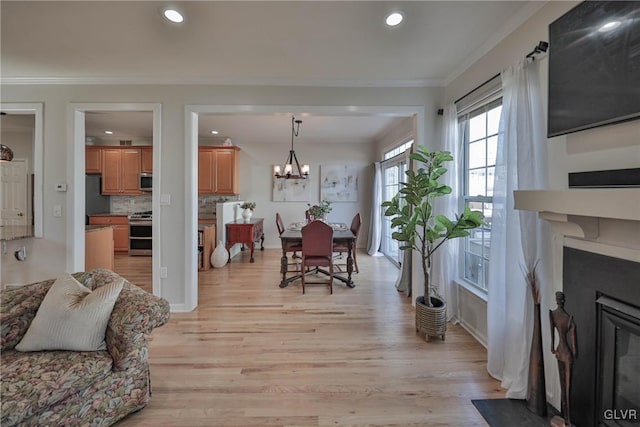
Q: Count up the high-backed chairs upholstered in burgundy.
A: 4